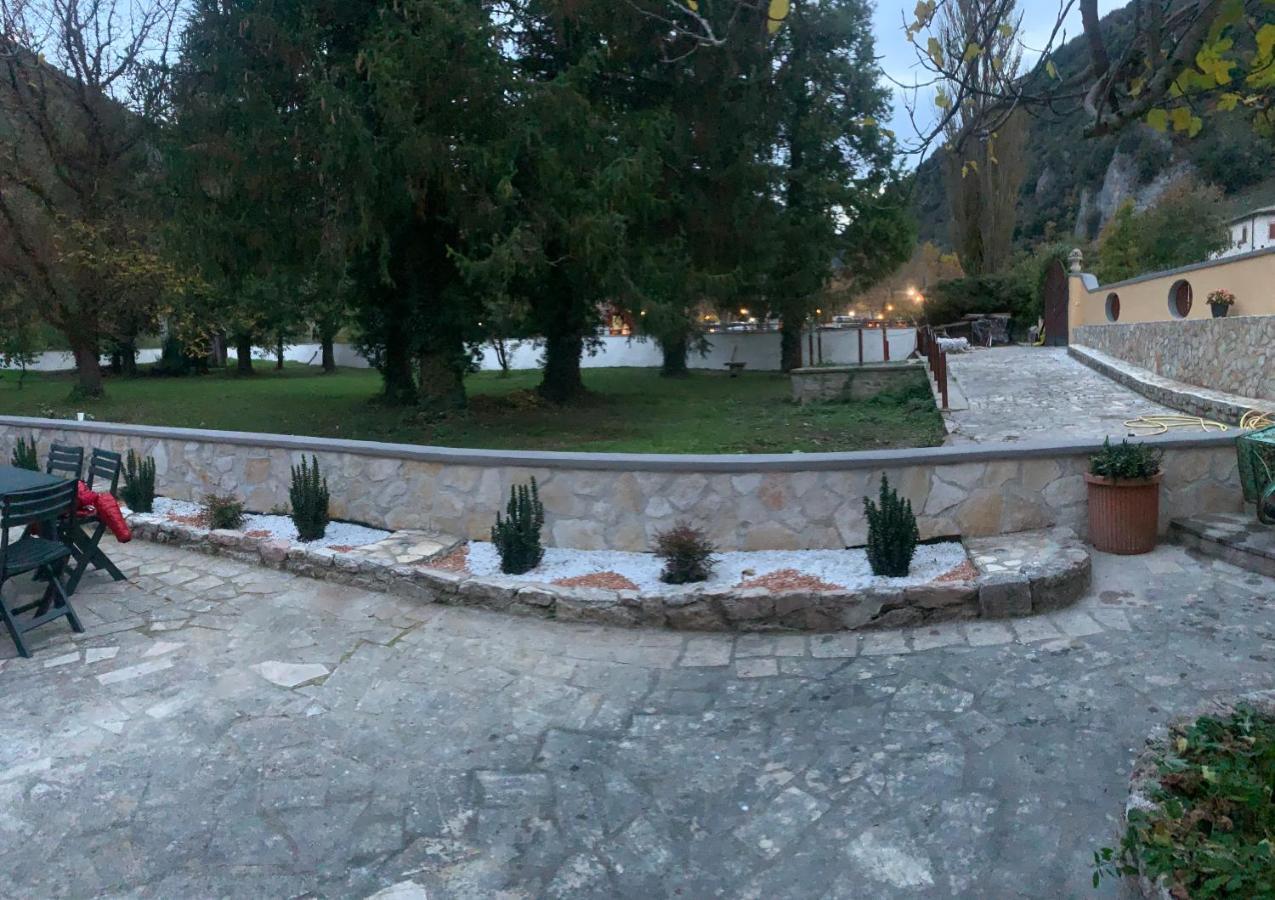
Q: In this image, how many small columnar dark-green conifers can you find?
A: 5